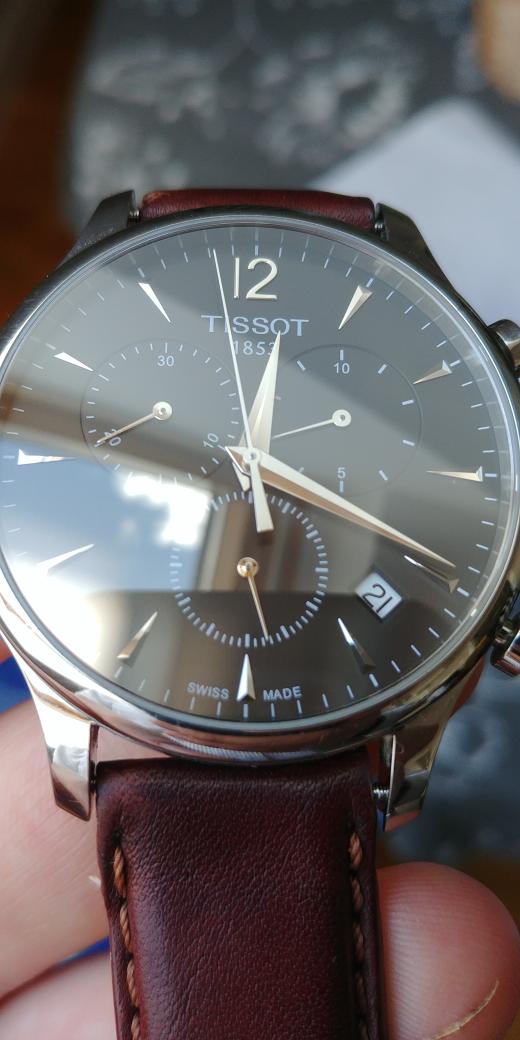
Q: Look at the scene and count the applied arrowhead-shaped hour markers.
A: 11